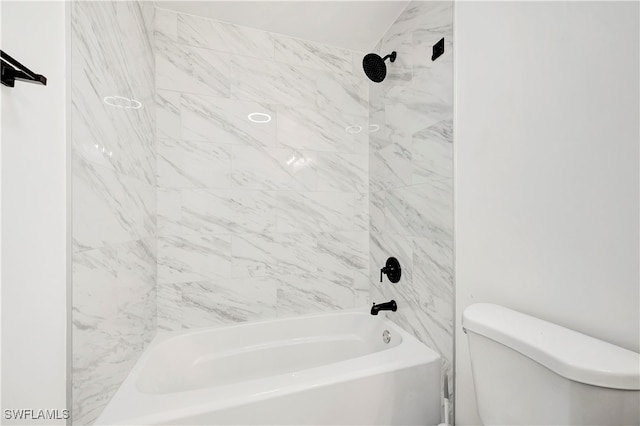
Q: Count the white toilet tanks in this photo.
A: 1